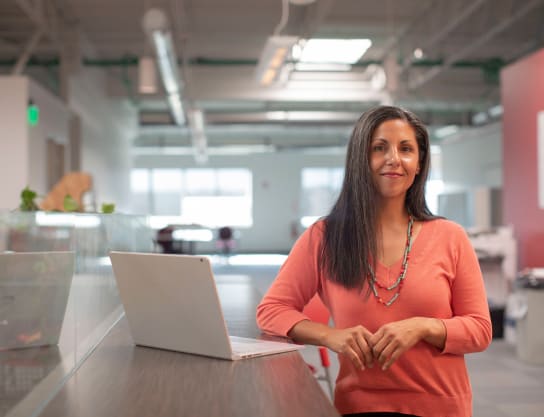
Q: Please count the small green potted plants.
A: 3